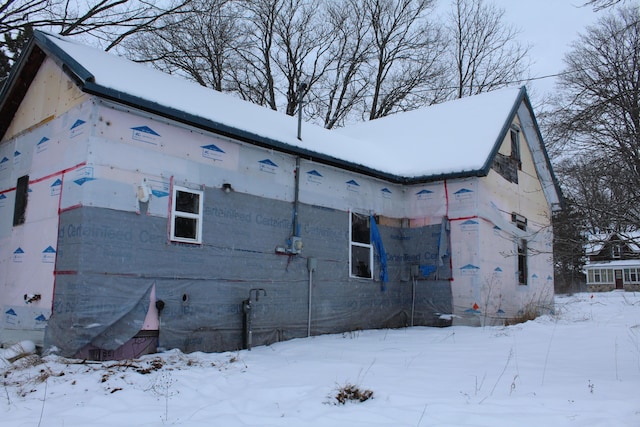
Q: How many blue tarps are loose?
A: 1